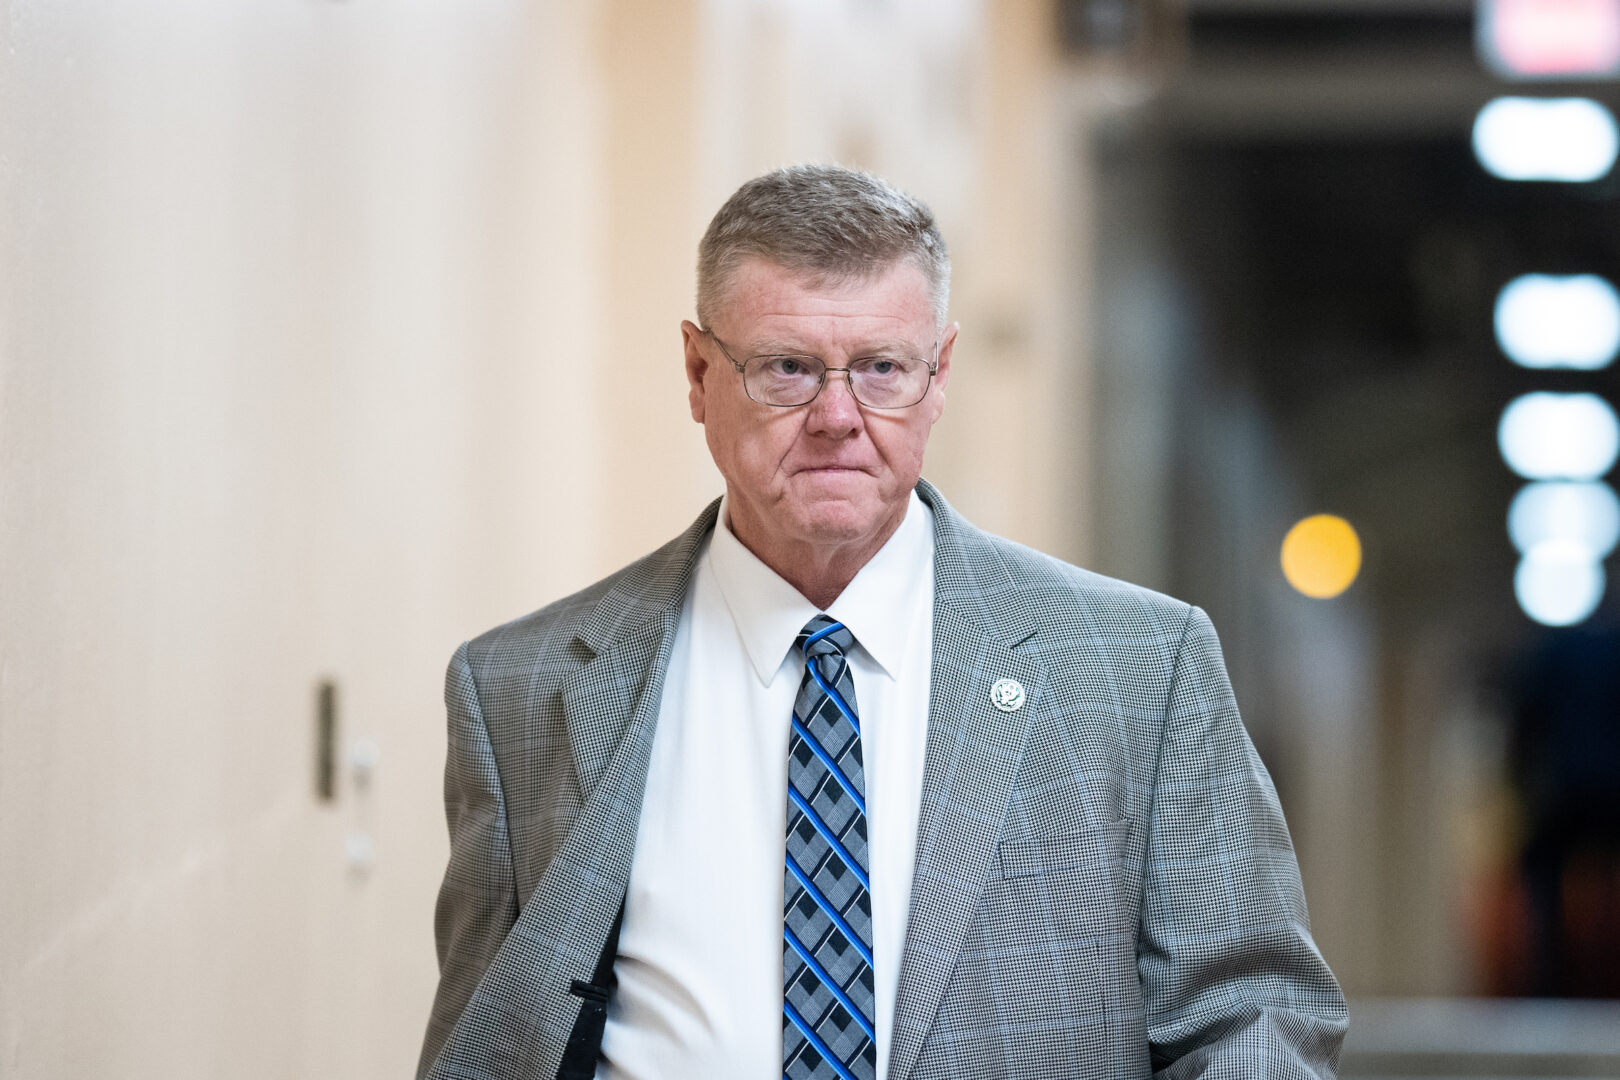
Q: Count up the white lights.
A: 5